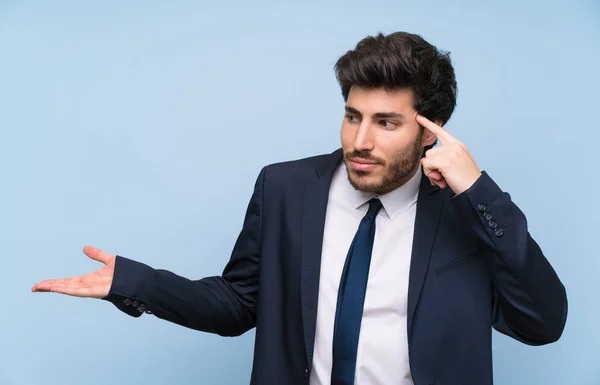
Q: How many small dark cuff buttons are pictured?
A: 8